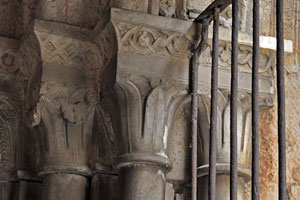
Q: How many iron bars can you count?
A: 5